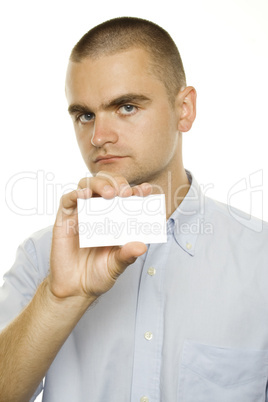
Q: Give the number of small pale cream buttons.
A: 4